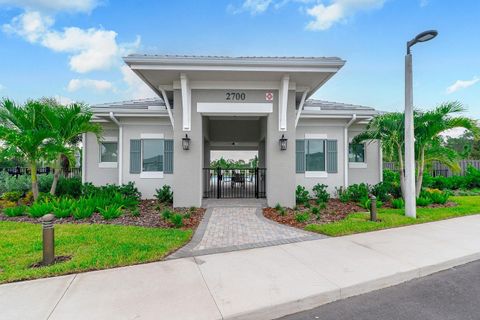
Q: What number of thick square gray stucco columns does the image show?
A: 2